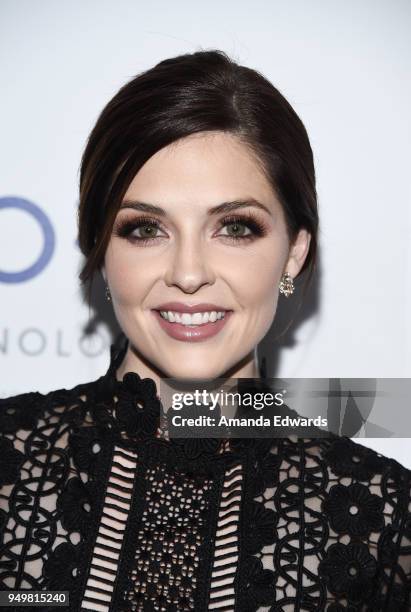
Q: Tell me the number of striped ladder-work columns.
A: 2